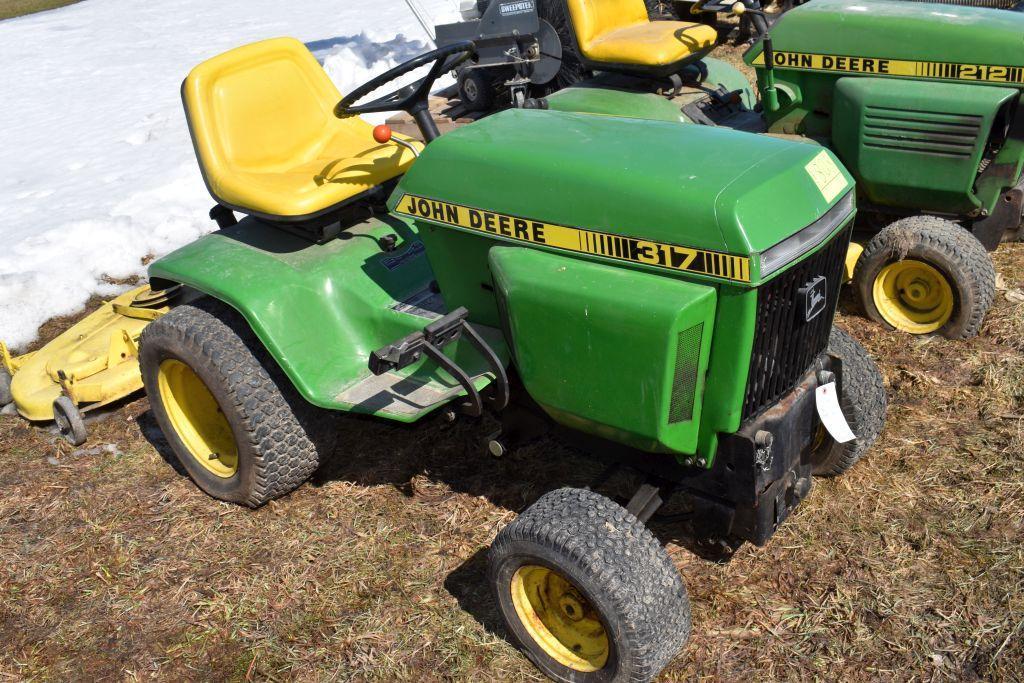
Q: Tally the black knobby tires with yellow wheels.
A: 4